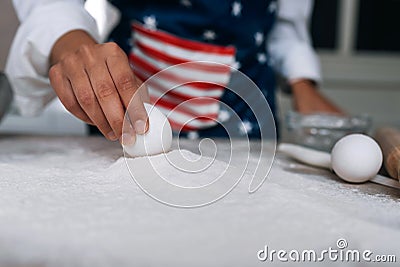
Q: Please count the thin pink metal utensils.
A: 0